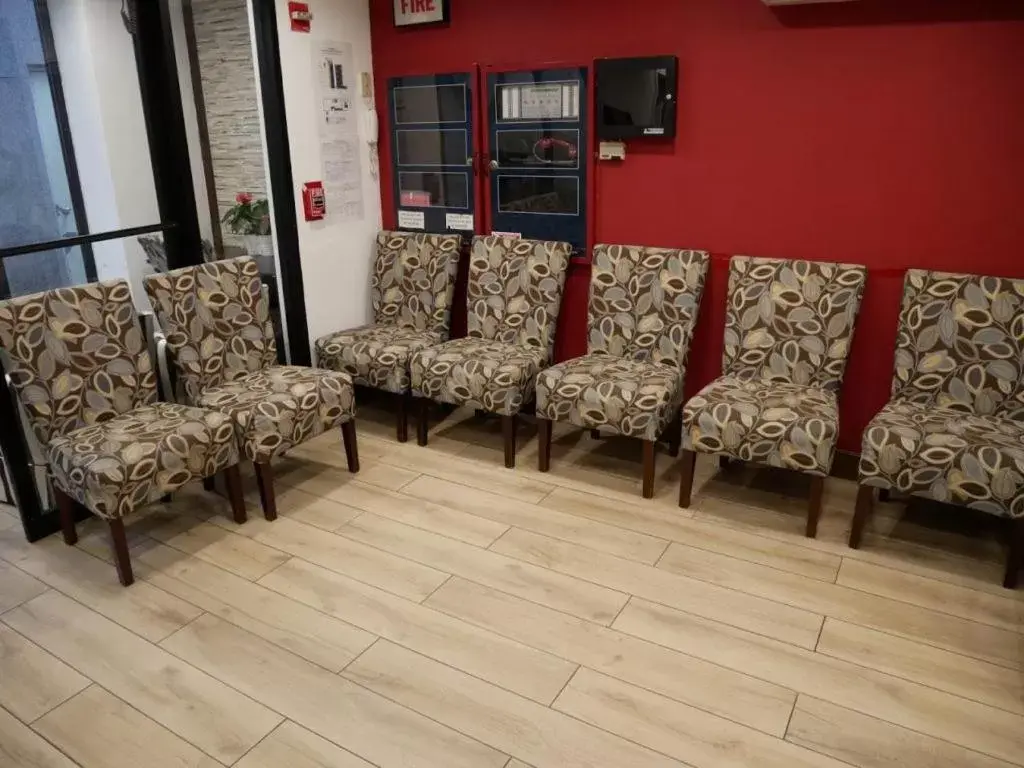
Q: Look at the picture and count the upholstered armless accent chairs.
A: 7